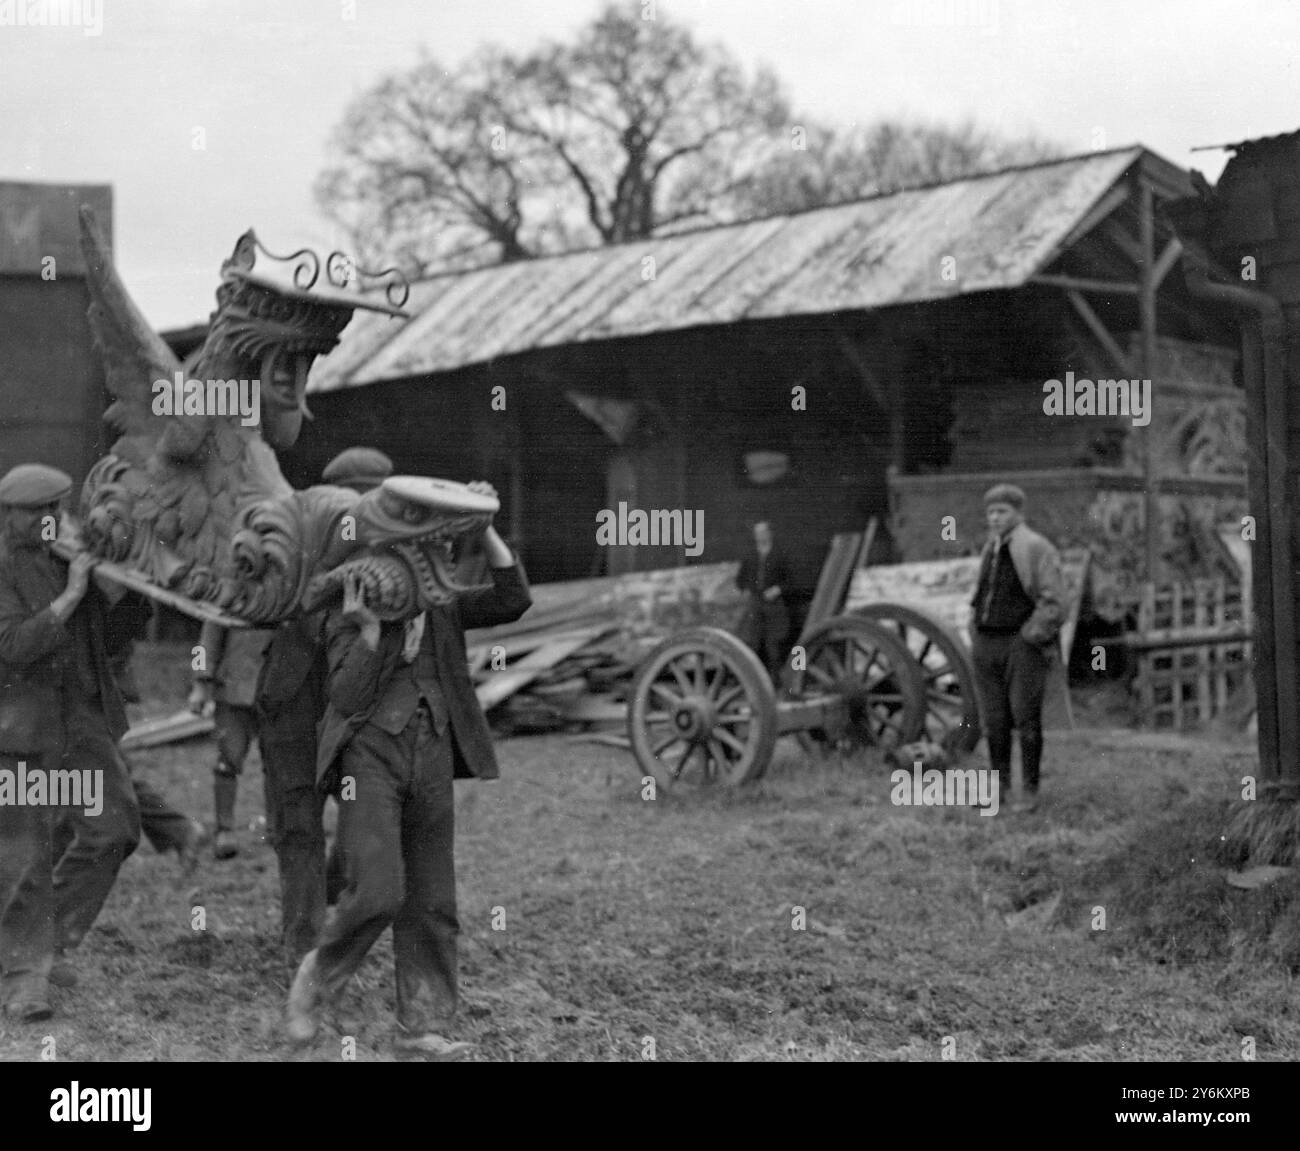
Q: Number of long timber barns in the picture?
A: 1